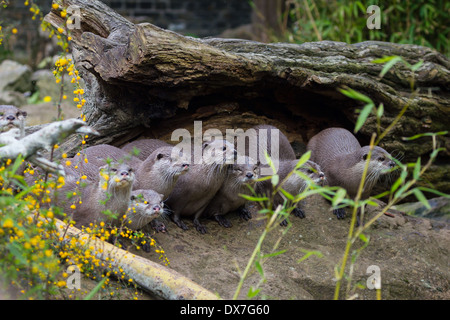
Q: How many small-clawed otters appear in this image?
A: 8